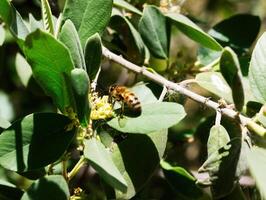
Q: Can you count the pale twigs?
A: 1